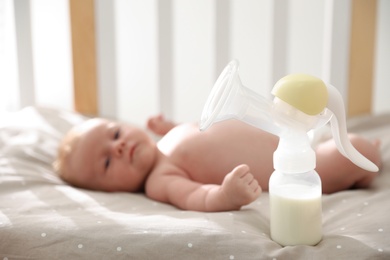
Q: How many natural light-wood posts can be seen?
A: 2